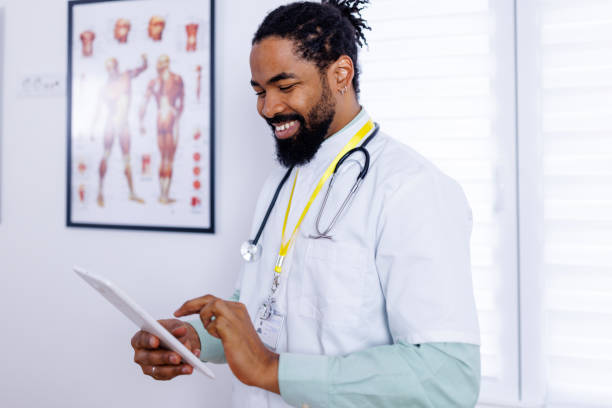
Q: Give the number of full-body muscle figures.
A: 2